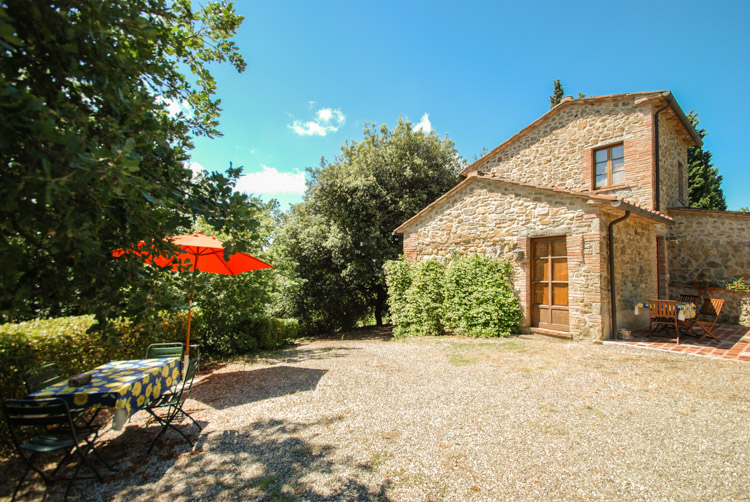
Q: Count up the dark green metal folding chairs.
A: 4